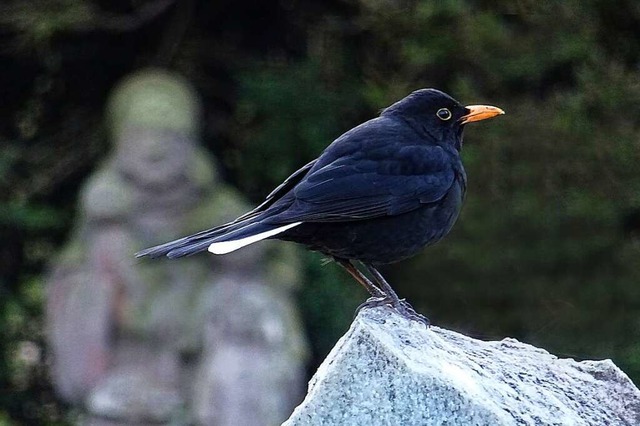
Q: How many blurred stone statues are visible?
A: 1